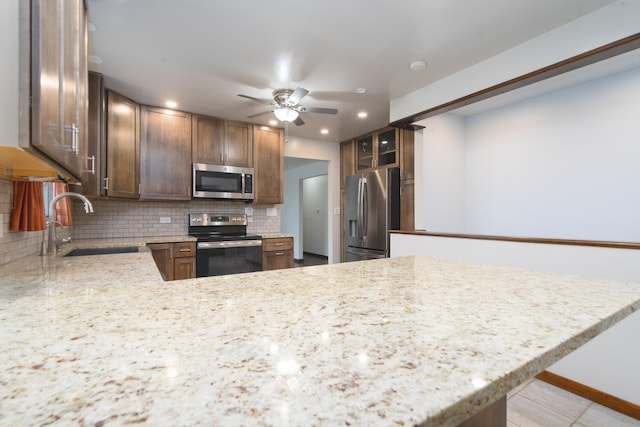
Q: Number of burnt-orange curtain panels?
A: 2